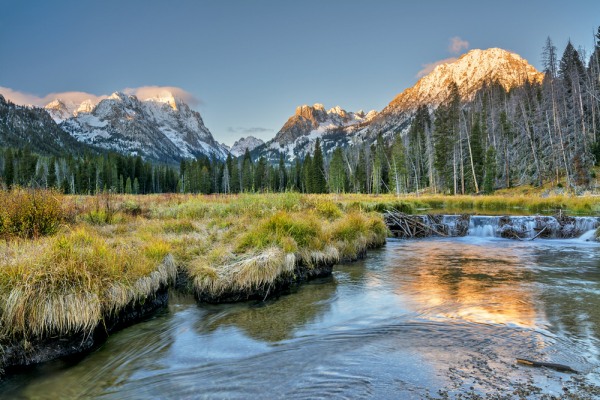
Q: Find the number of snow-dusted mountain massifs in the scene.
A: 3